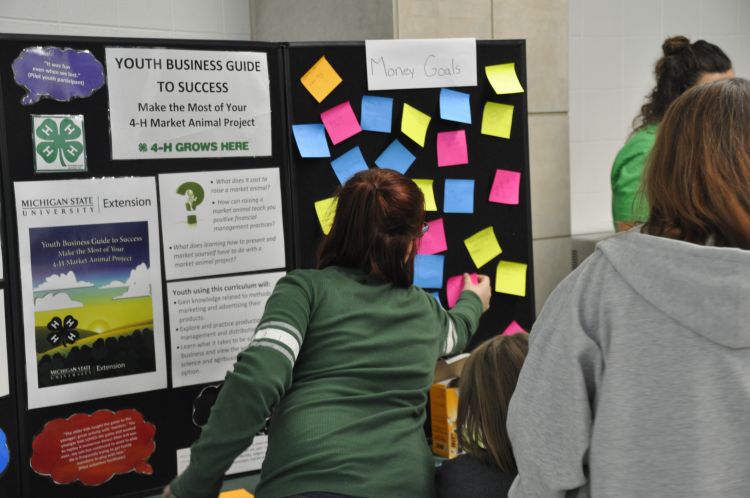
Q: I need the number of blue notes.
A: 8